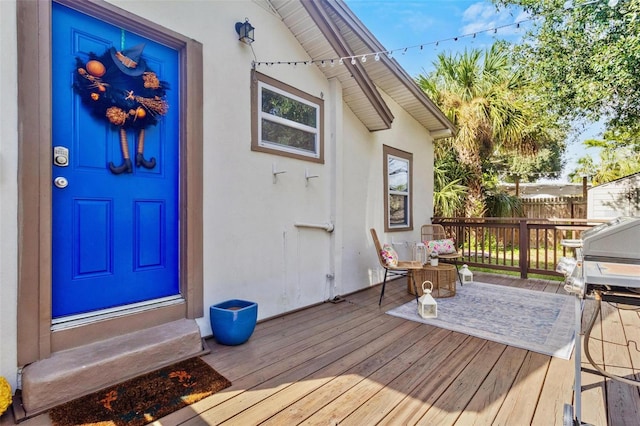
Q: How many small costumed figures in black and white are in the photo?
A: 0